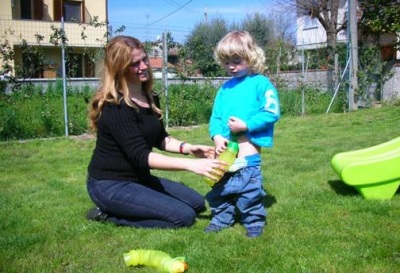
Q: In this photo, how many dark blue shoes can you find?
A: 2